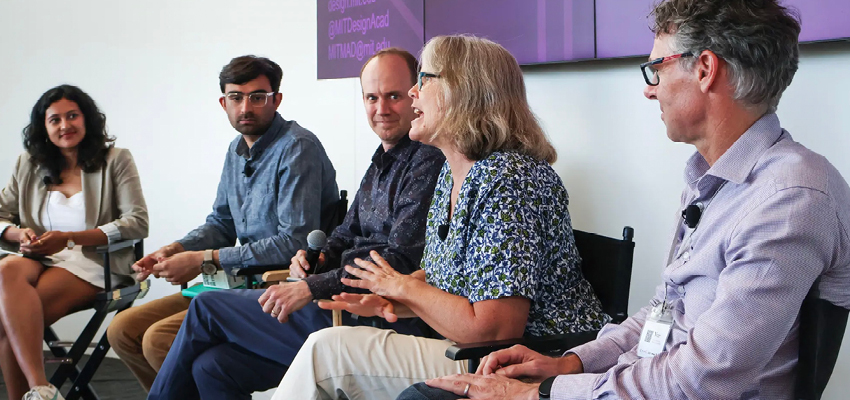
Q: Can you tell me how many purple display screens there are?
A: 3